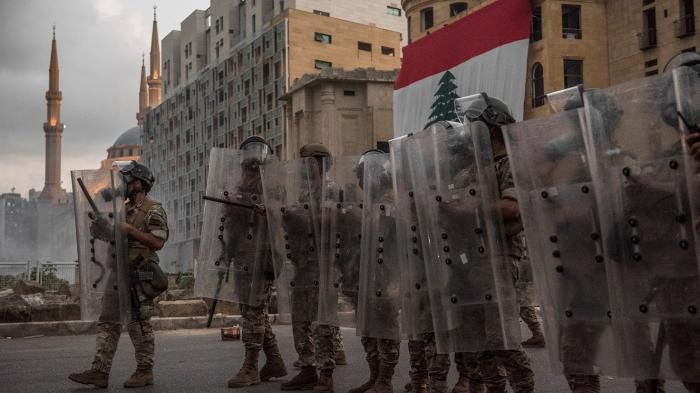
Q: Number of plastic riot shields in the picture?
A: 9